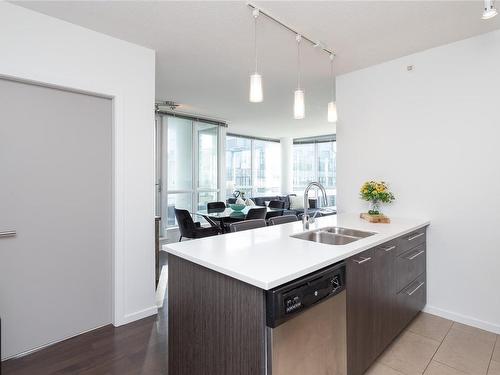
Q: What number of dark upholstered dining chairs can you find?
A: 4